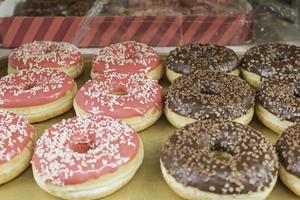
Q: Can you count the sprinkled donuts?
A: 12